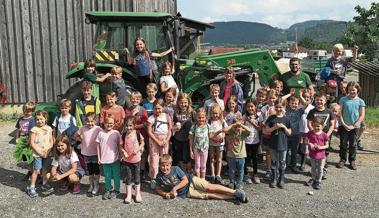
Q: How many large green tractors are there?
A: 1